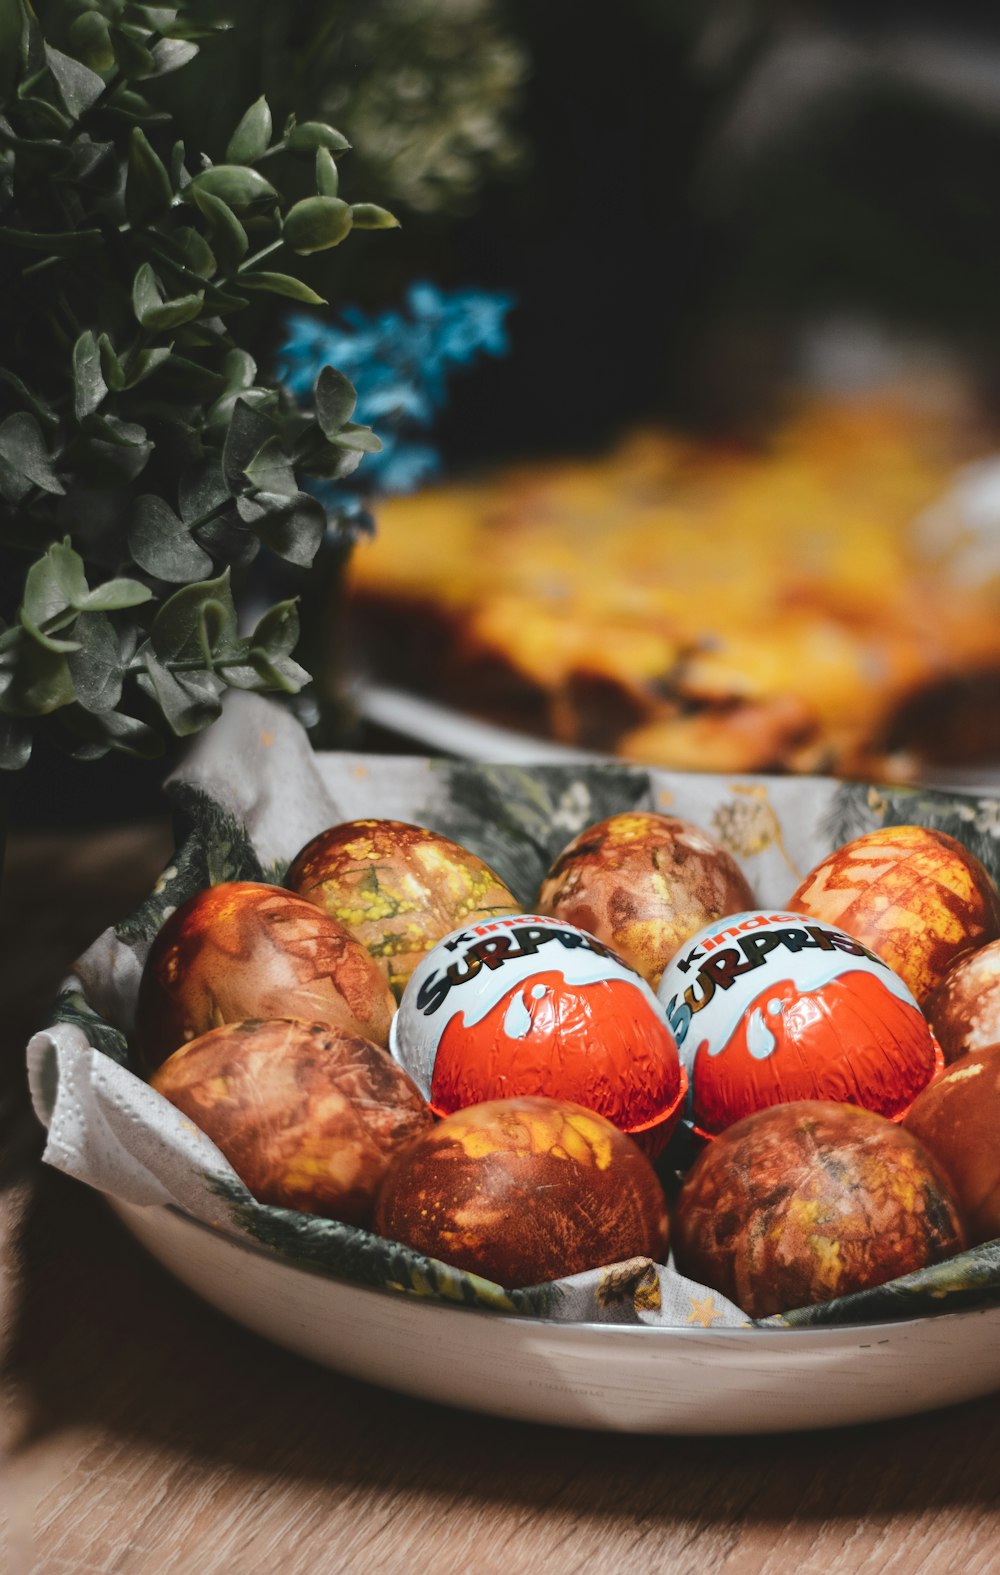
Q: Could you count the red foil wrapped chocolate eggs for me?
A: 2